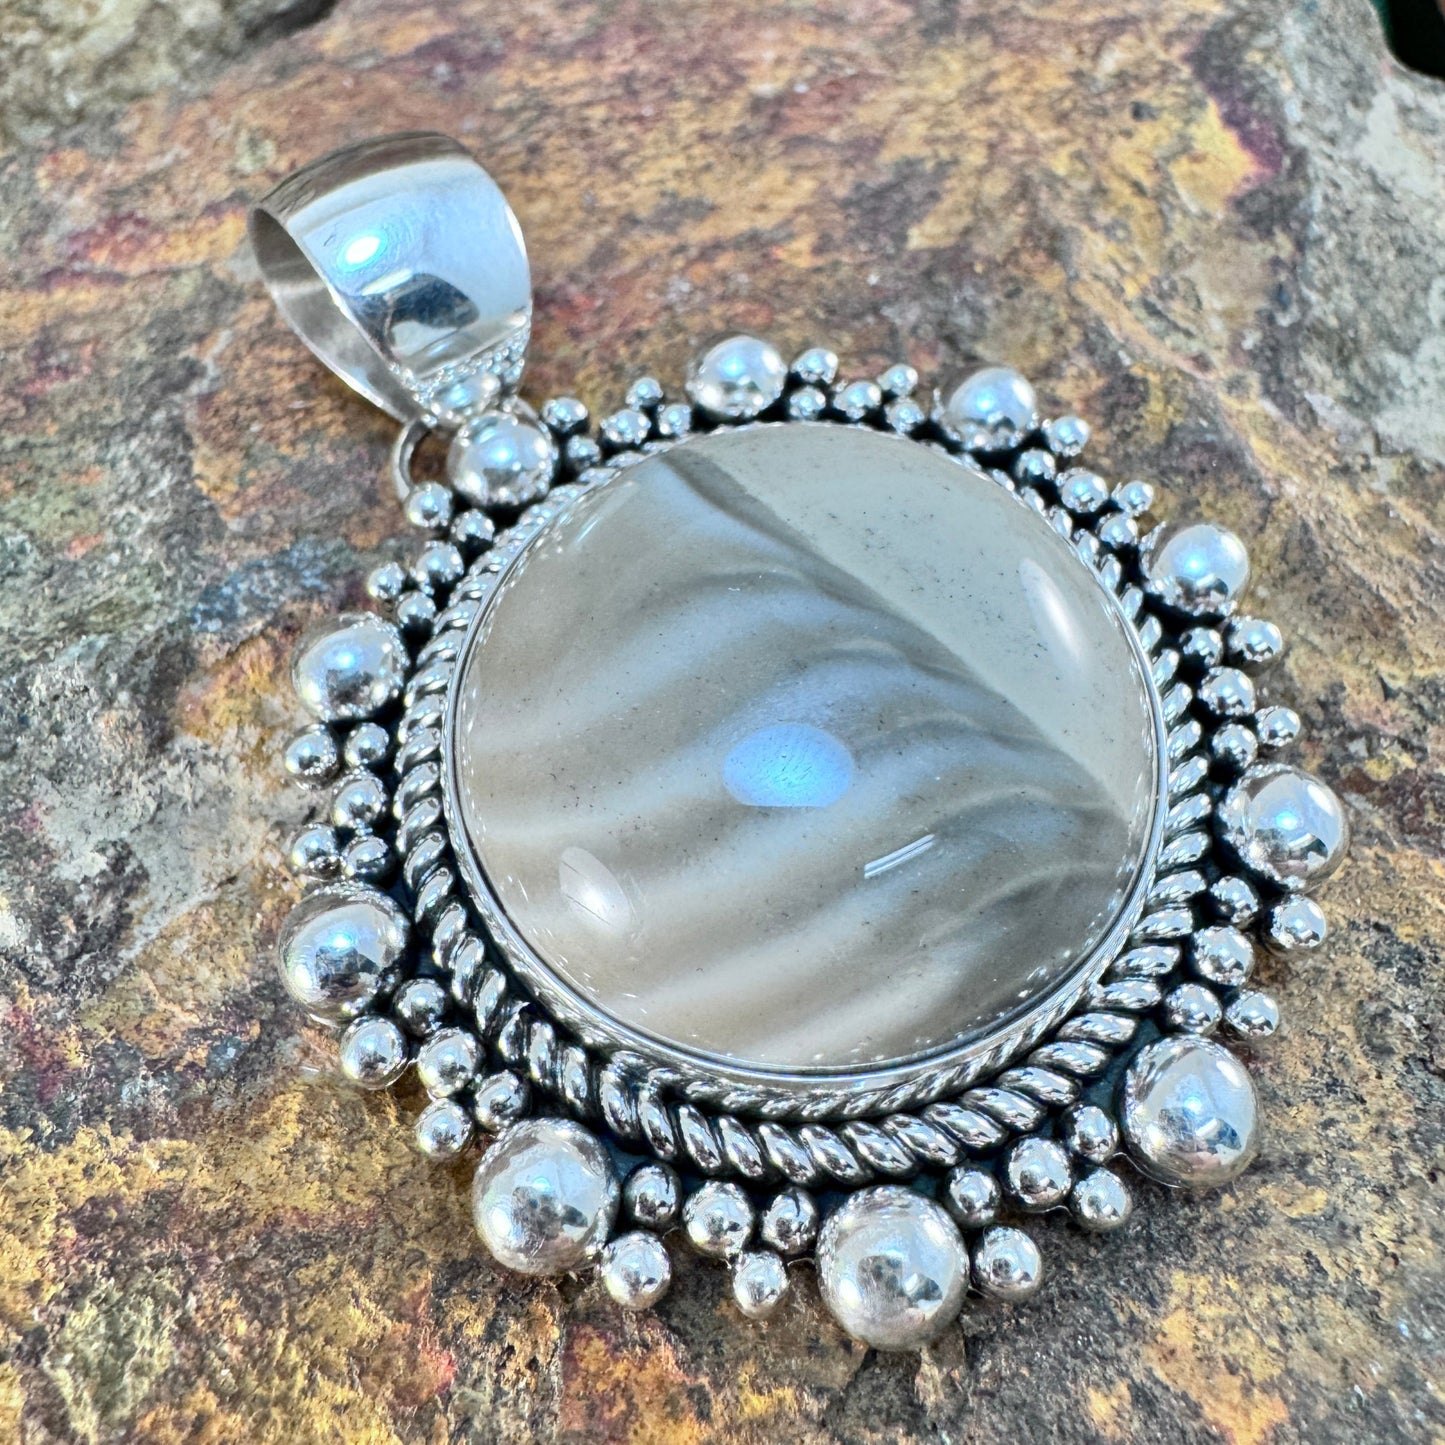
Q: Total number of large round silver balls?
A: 10